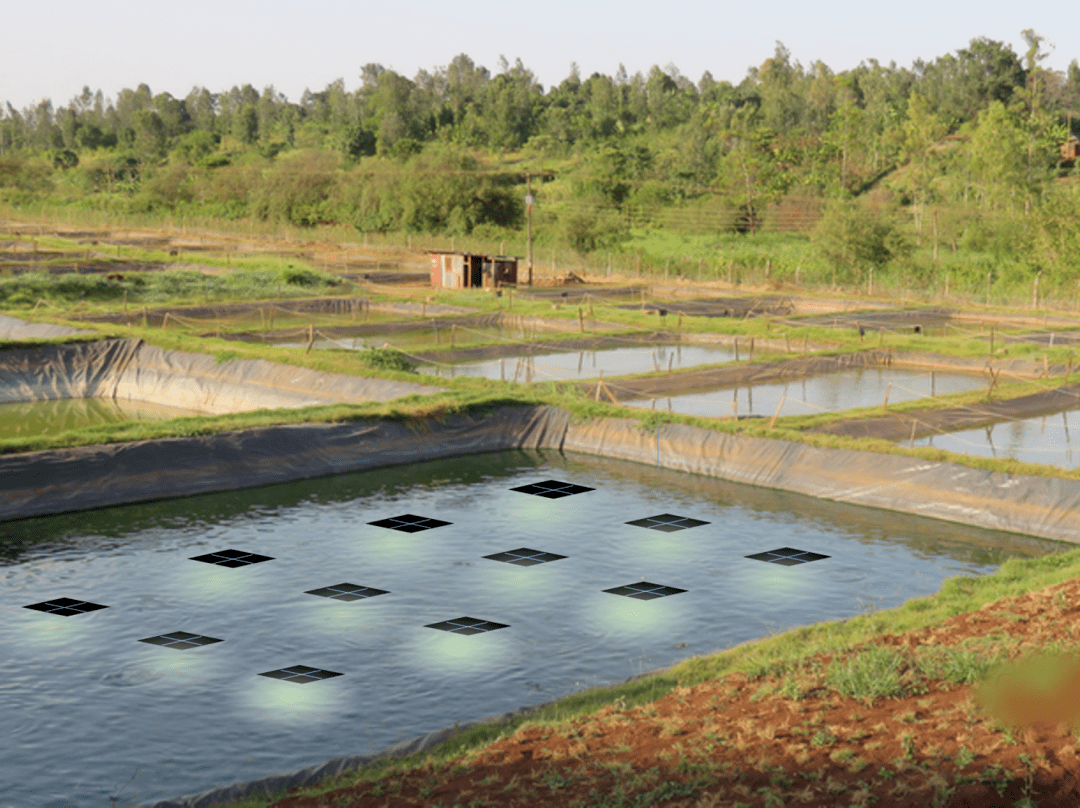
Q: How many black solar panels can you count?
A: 12